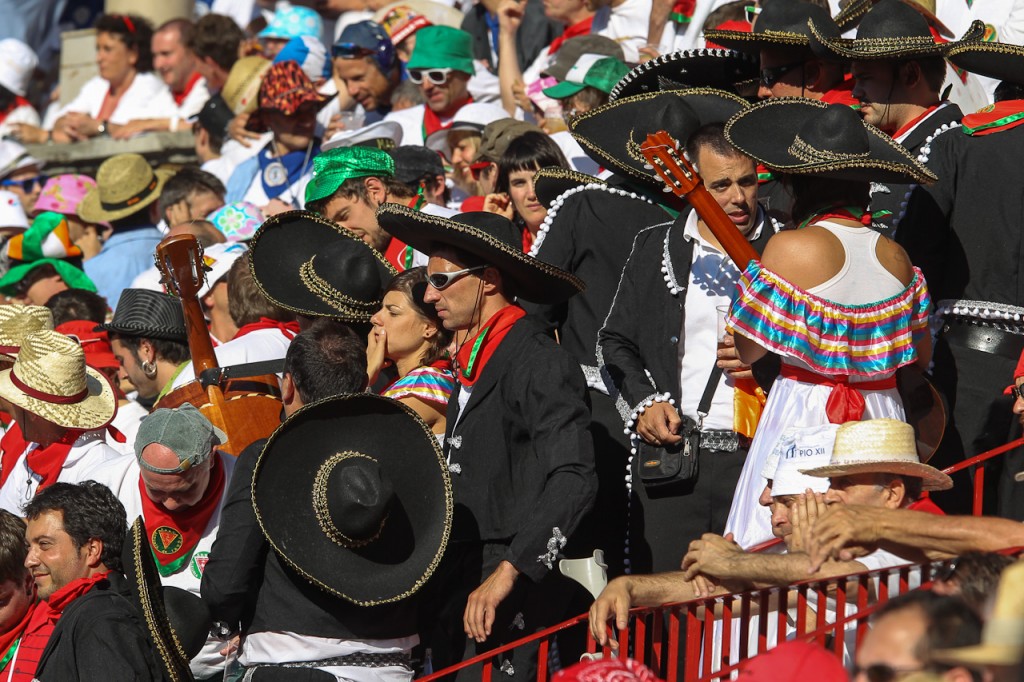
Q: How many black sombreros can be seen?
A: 12